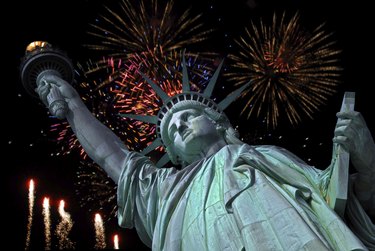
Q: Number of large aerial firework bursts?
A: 3